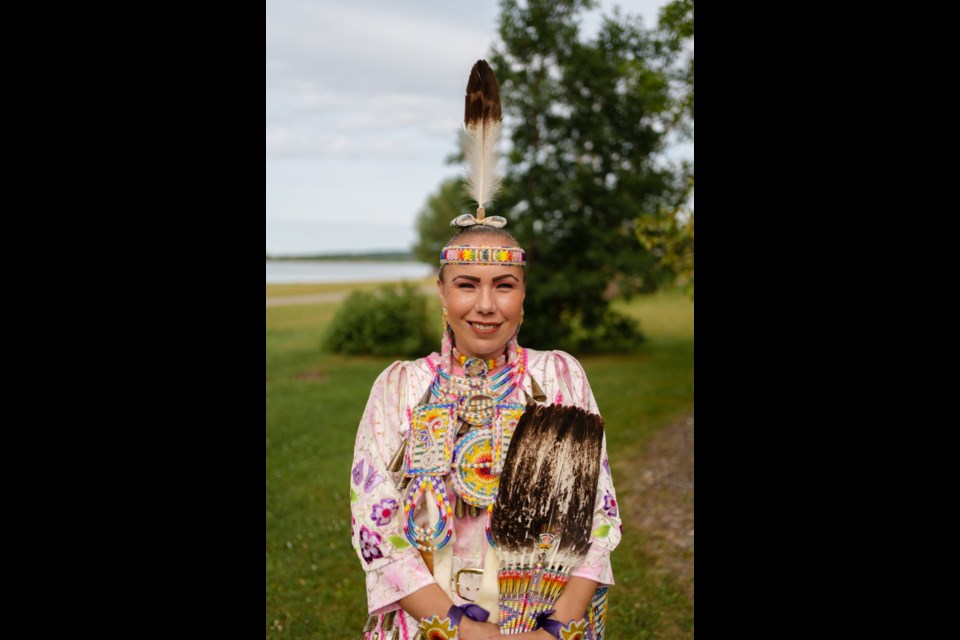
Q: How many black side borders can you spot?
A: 2